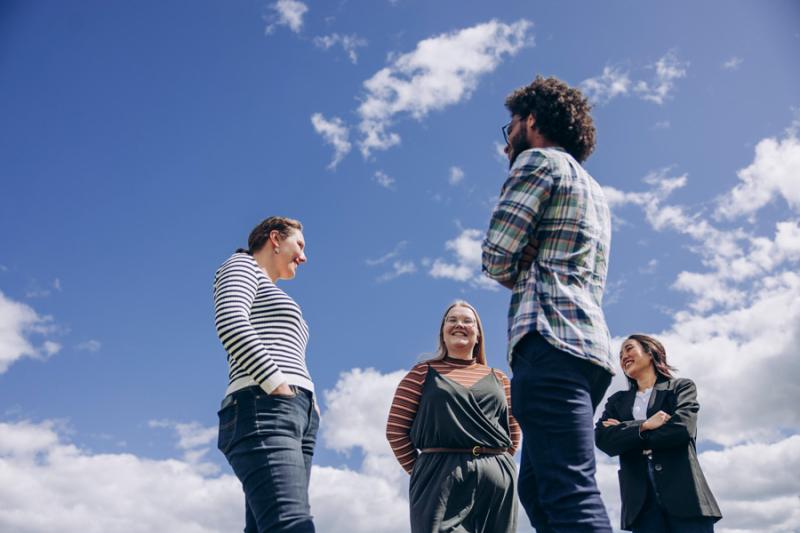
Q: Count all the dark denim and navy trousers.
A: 3